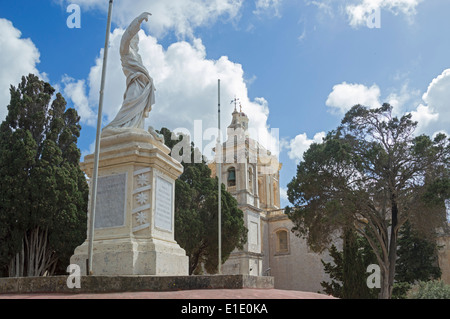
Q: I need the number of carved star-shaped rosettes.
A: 3